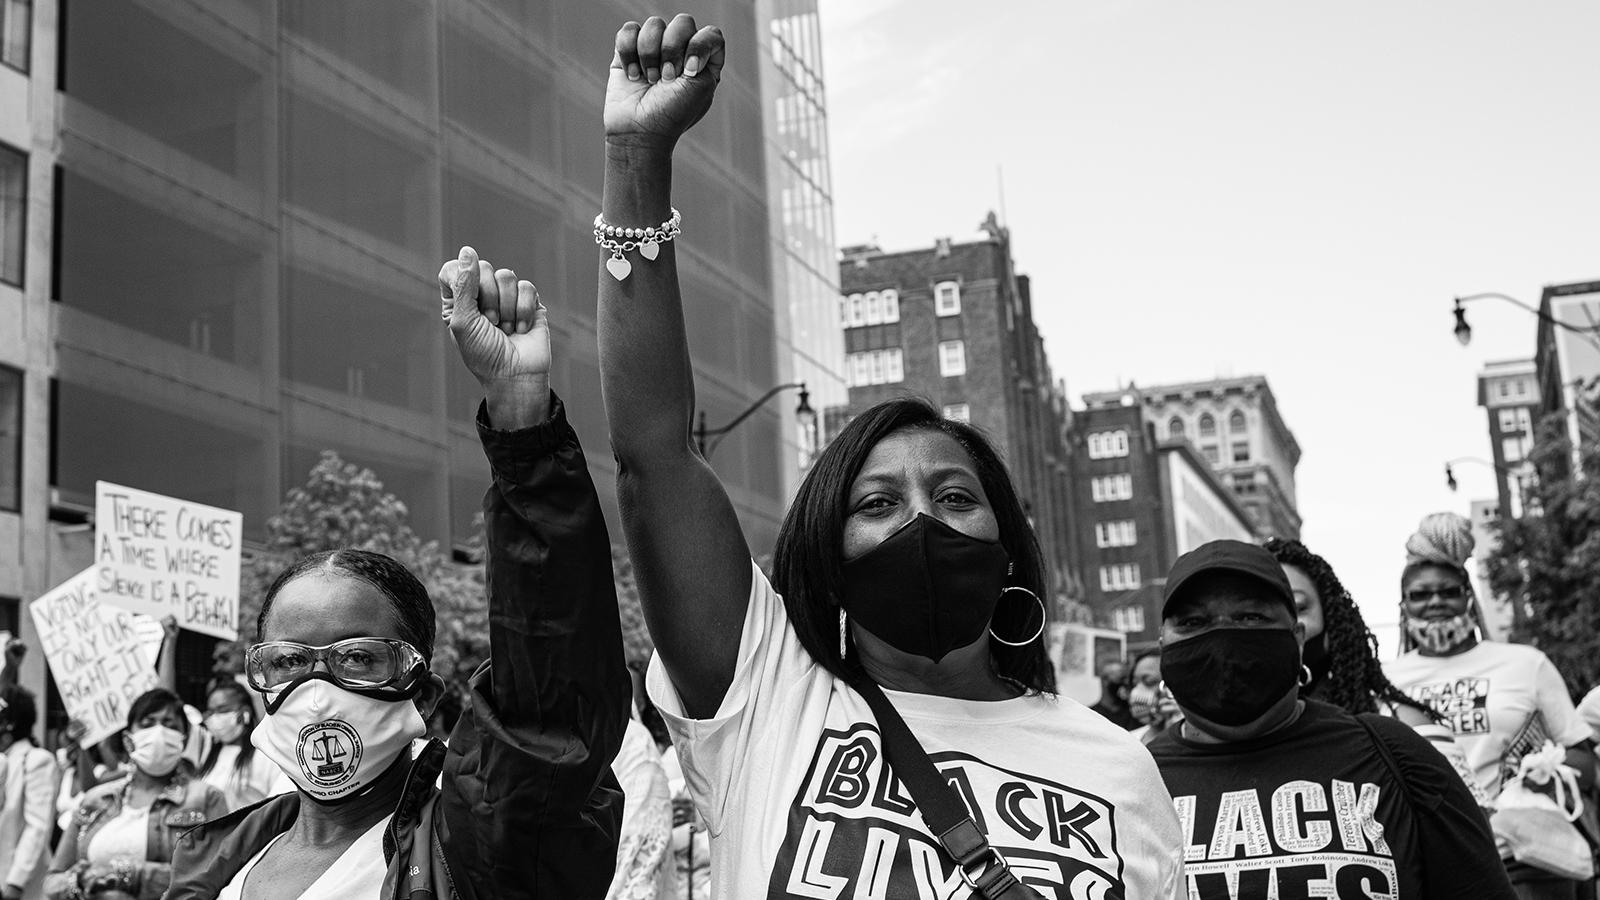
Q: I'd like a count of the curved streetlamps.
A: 3